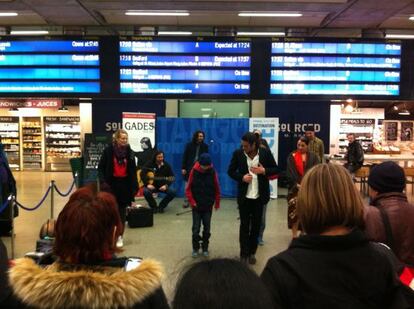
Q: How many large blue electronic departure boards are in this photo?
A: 3